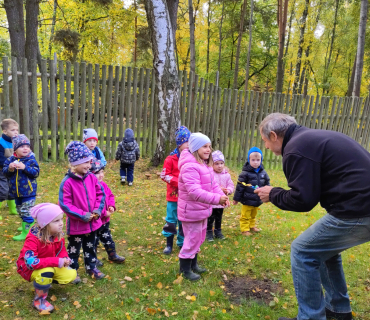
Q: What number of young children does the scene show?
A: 11